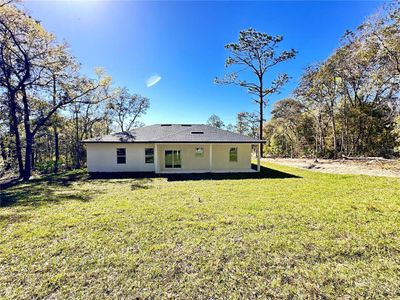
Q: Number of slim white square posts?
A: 3